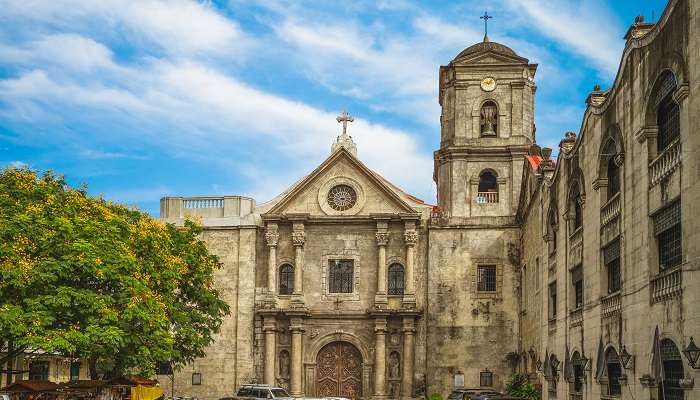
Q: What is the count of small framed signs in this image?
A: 3